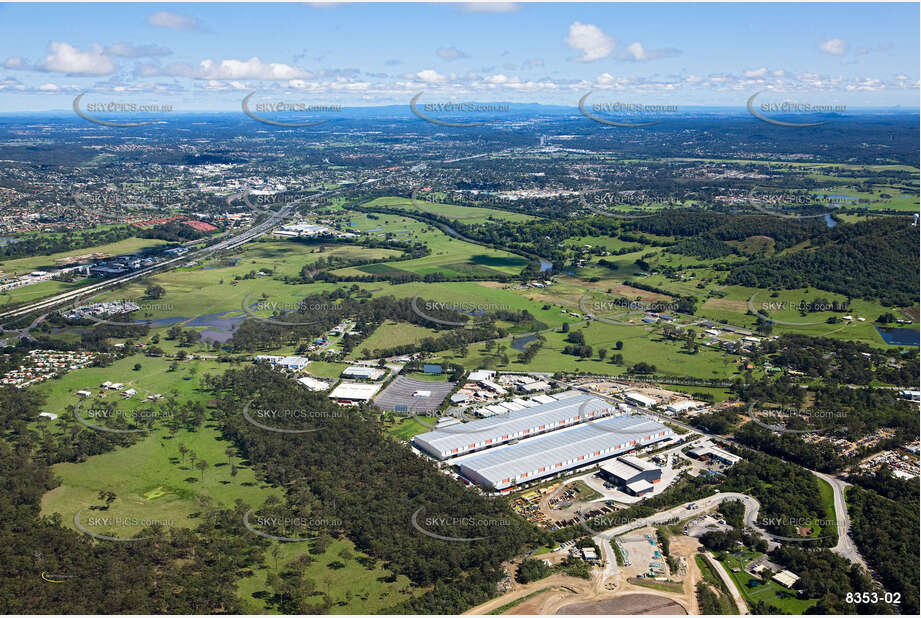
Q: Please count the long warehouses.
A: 2